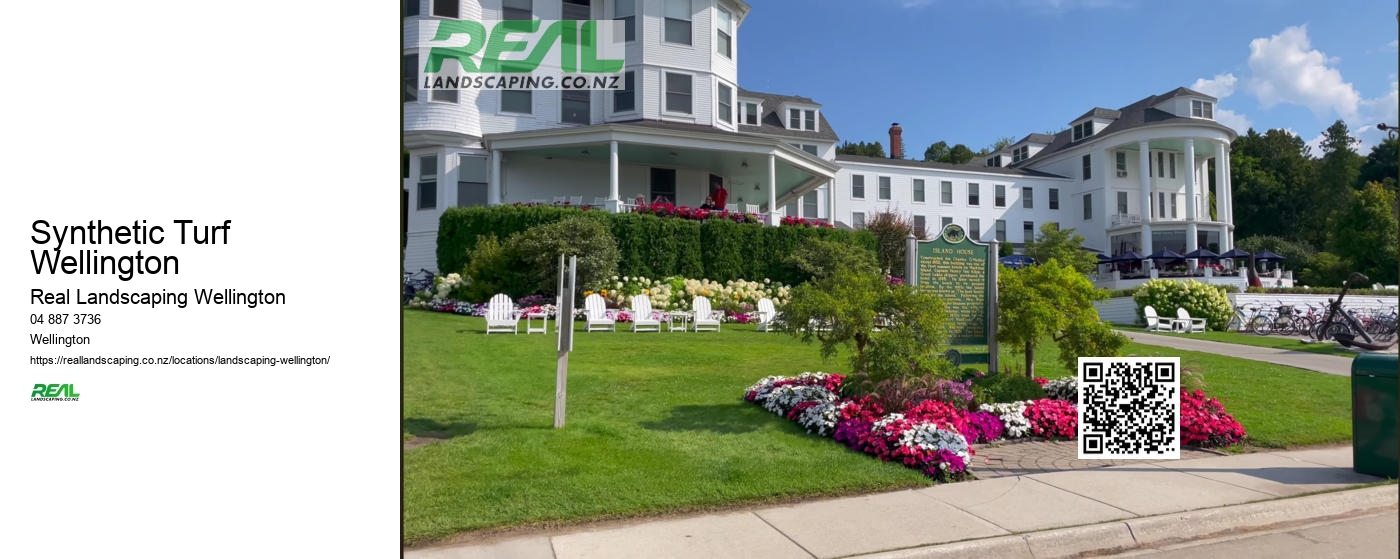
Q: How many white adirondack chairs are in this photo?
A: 7